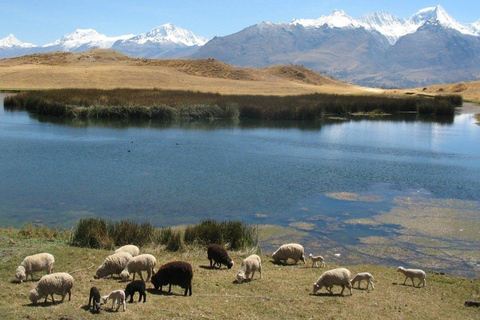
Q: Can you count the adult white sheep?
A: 8